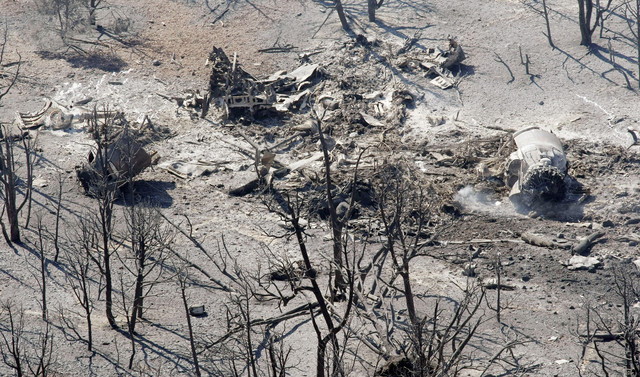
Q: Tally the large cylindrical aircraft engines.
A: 1